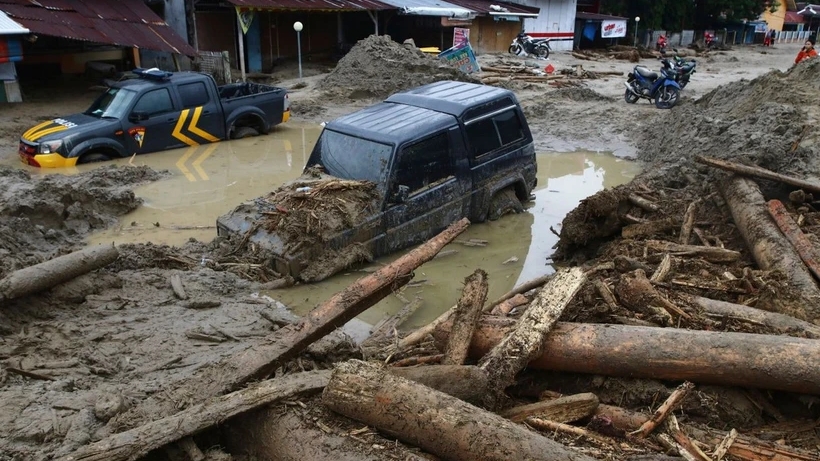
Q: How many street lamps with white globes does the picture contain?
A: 2